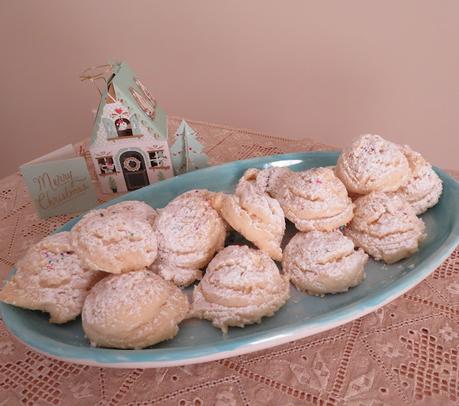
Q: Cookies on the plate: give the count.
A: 12